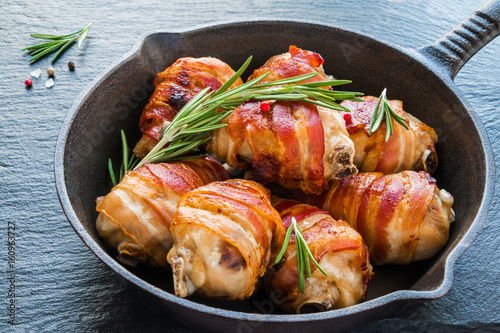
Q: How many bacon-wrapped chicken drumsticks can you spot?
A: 8